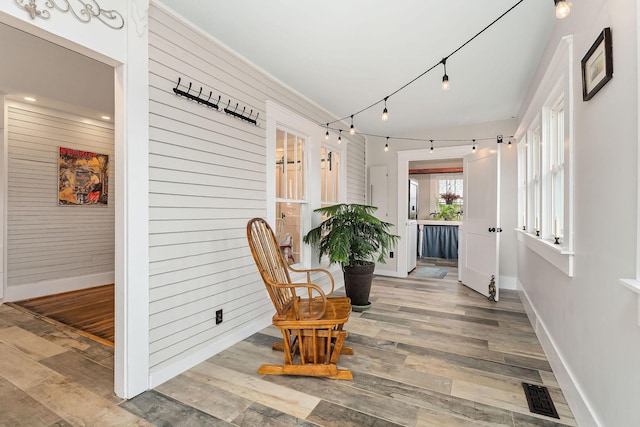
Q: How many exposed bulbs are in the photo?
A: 10